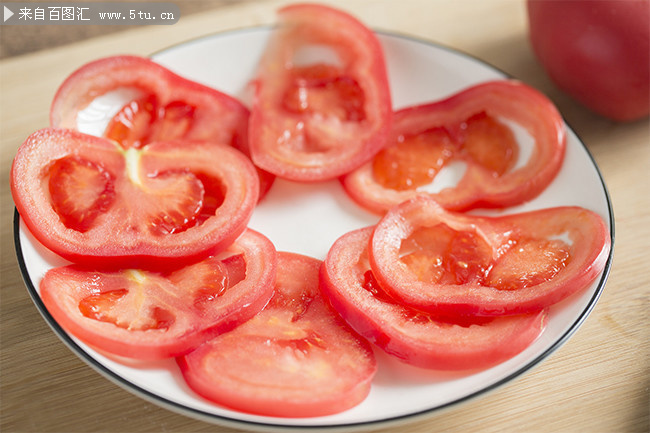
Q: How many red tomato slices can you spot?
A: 8